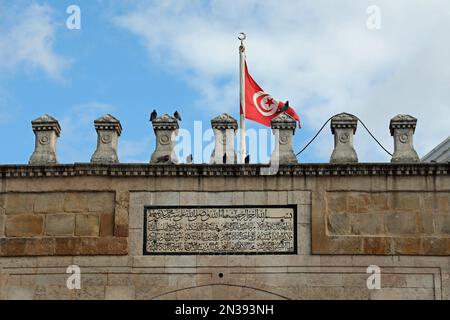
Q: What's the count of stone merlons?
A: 7